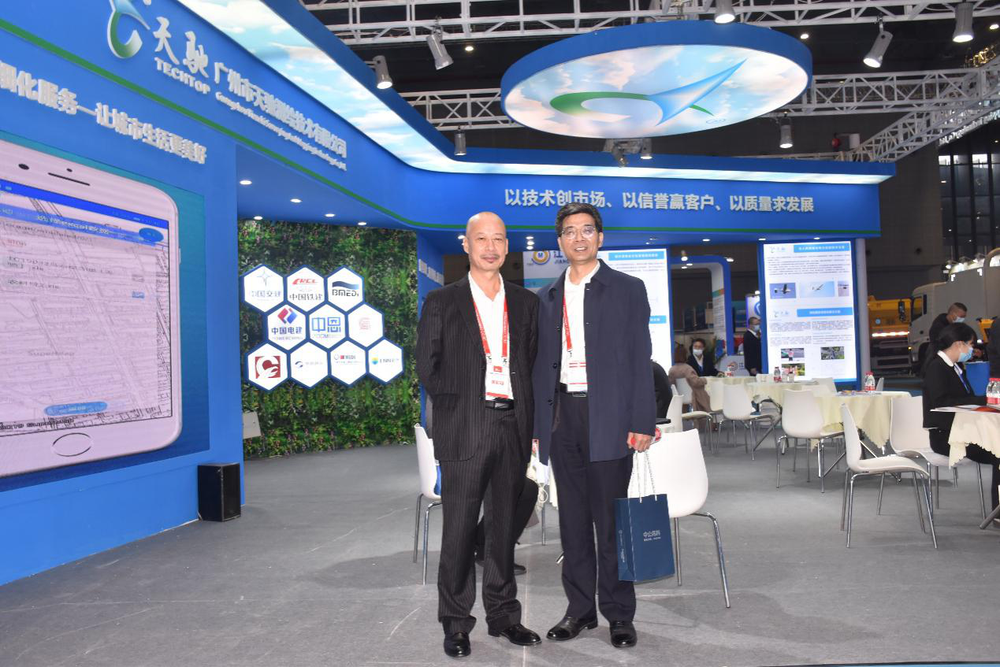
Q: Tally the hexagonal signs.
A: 10